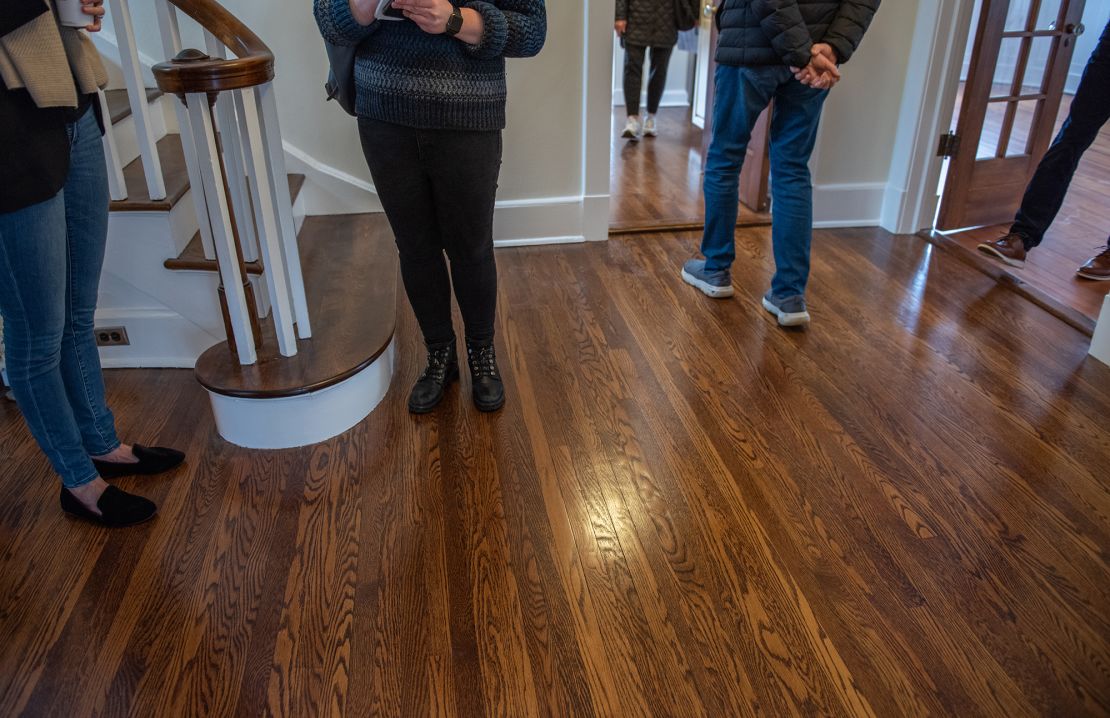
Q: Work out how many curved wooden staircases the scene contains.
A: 1